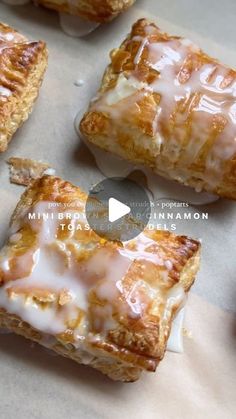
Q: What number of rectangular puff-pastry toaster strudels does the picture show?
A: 4